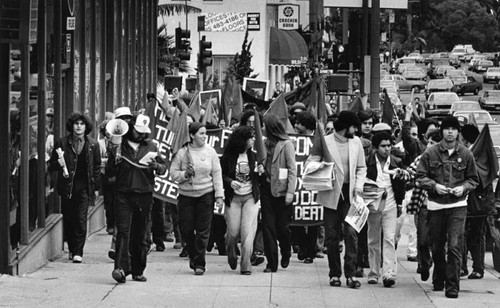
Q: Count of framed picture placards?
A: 2